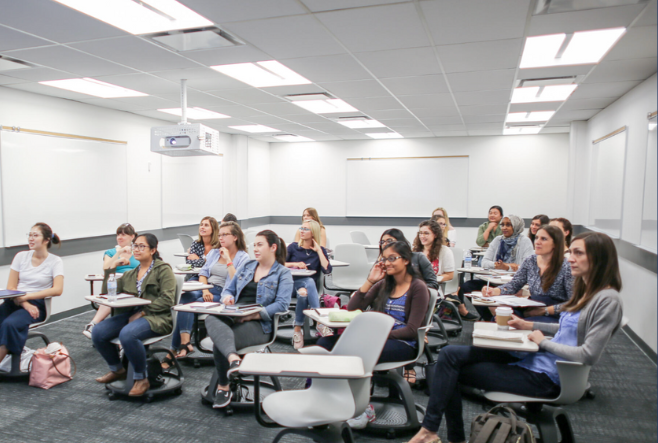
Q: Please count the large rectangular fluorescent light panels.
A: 13